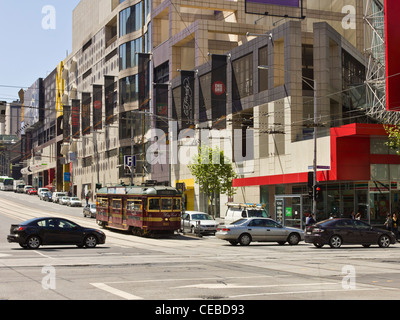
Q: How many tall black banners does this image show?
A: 9